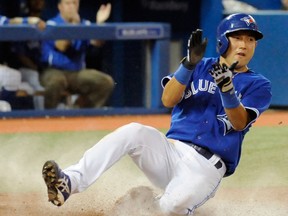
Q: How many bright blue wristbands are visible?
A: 2